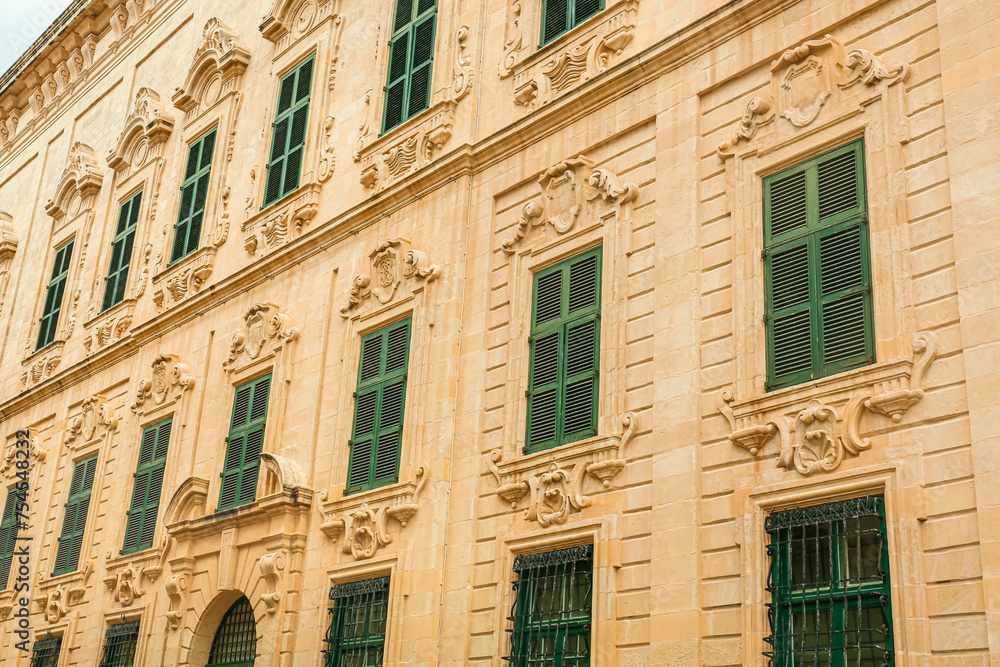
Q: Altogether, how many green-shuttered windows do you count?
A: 13